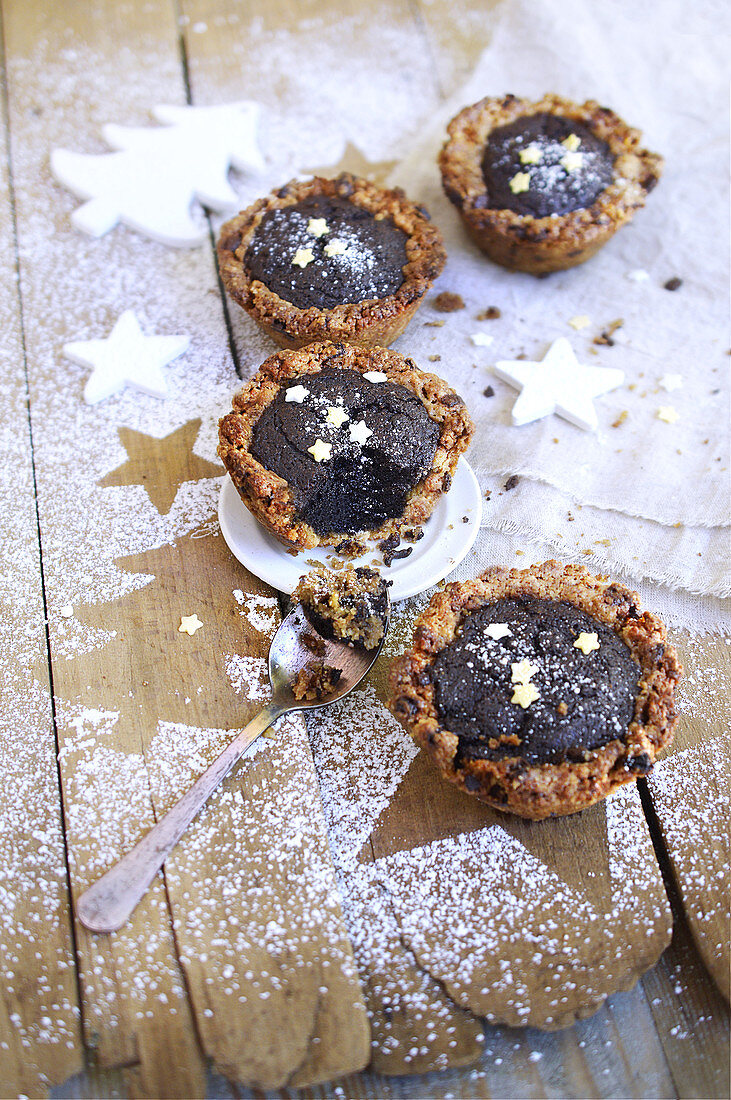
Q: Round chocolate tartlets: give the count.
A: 4